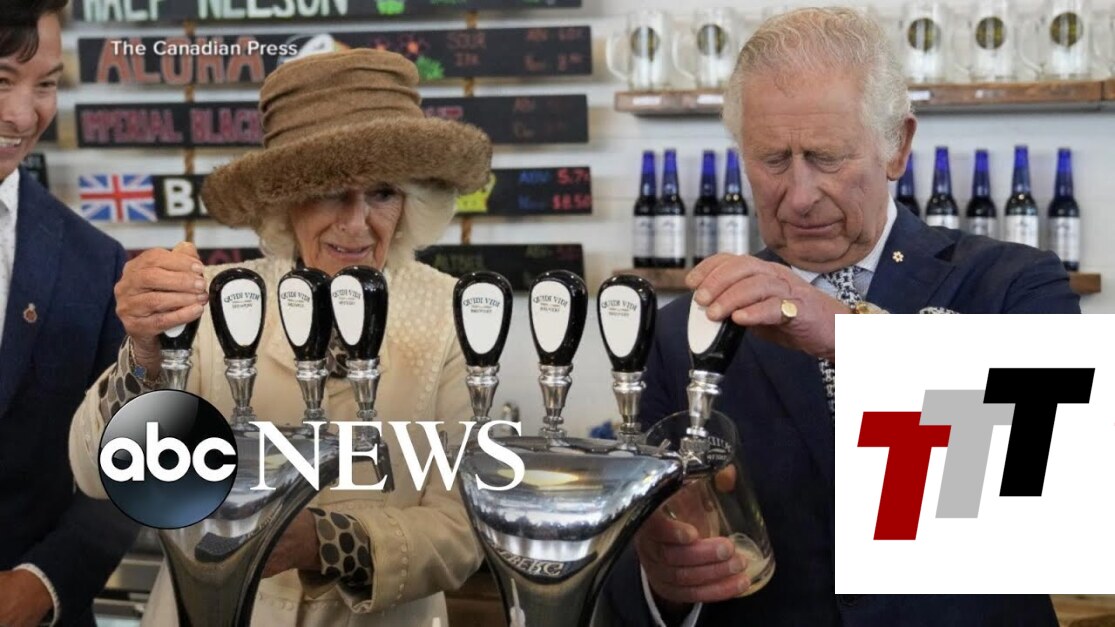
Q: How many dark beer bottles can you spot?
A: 9